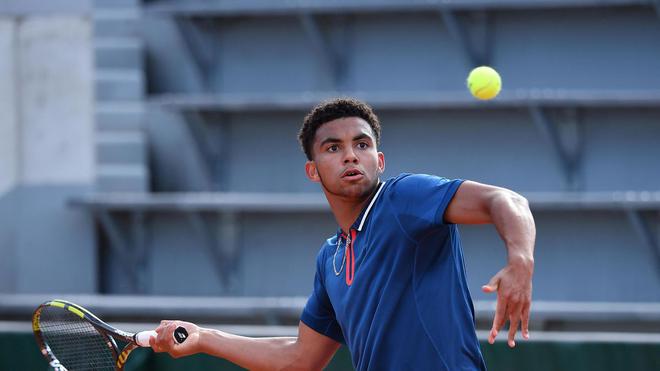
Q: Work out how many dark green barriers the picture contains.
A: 1